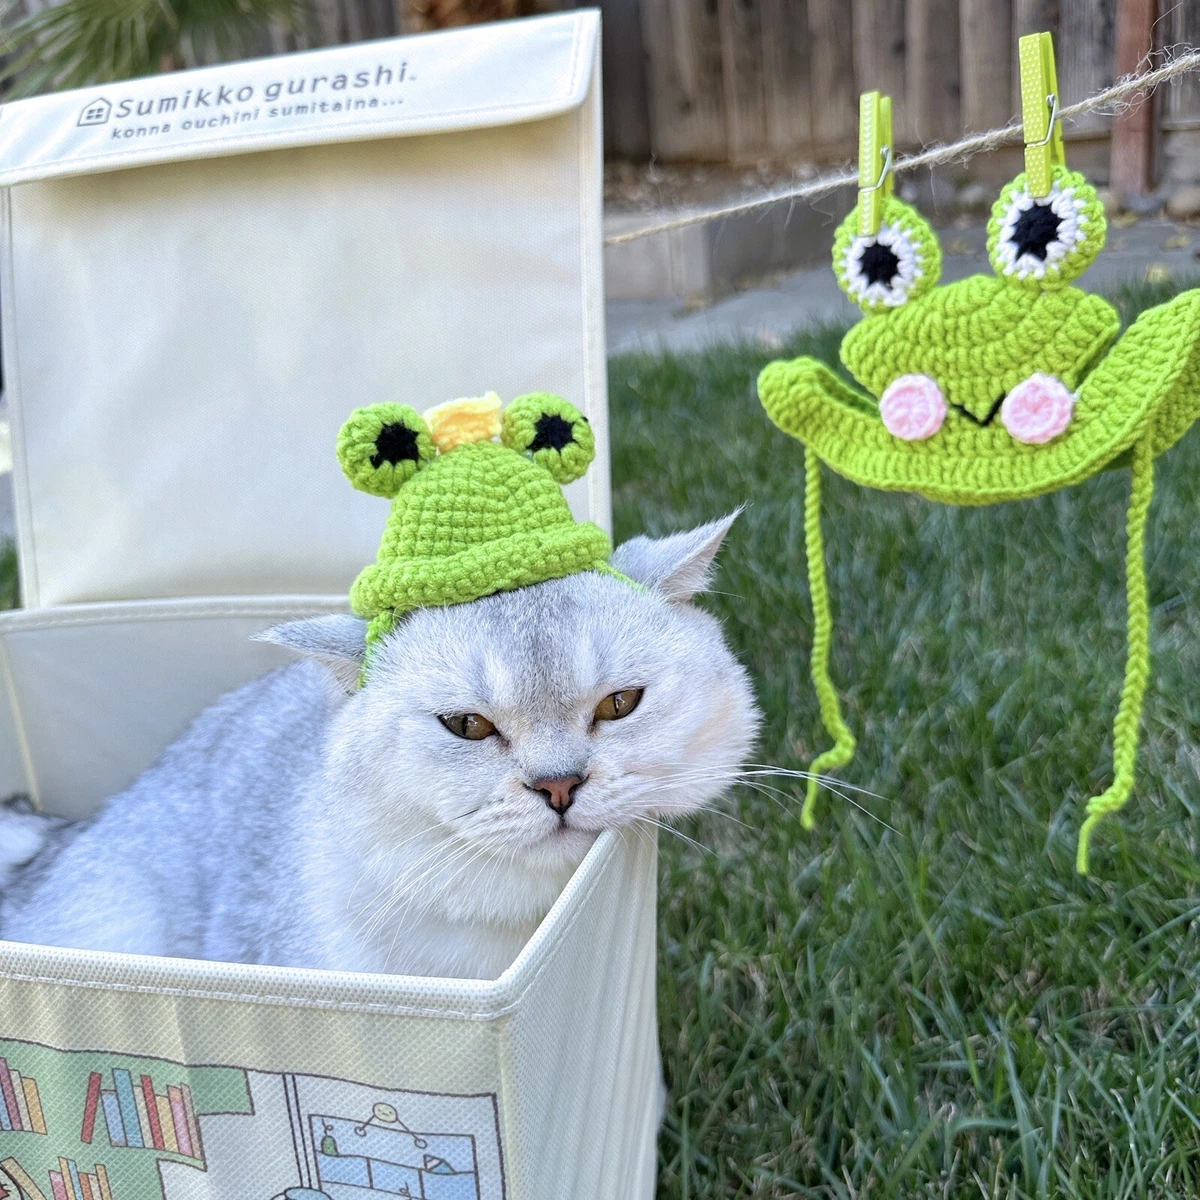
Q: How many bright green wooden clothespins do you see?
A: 2